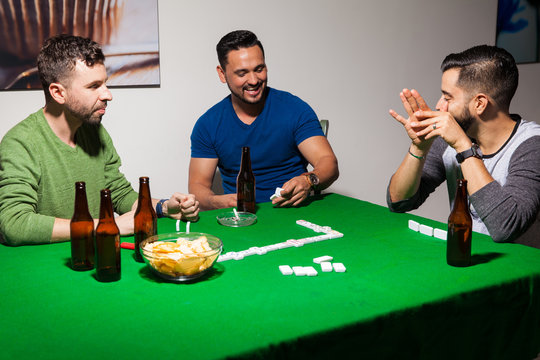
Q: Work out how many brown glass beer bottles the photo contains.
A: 5